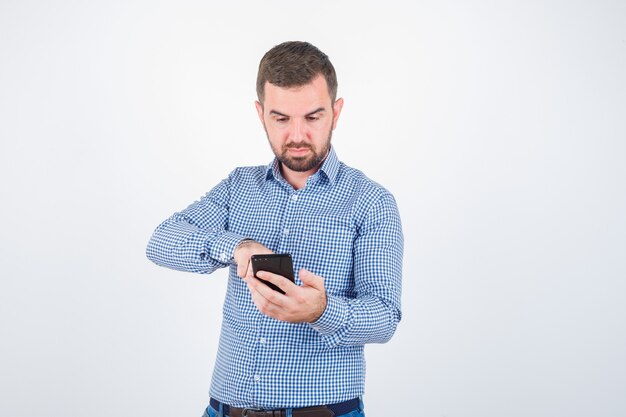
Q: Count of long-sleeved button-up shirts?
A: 1